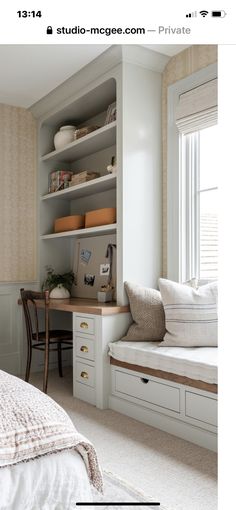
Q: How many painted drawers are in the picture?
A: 5